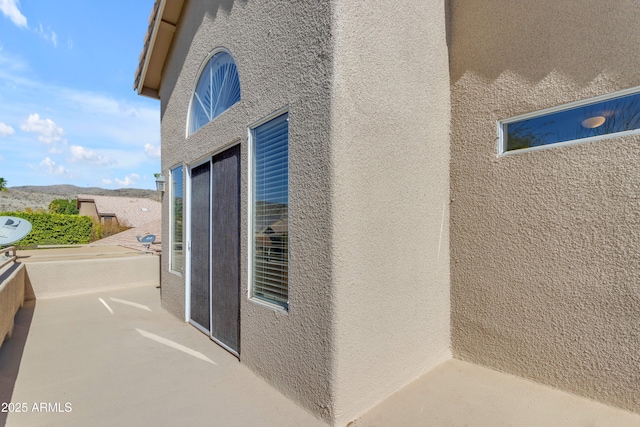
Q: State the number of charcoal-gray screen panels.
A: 2